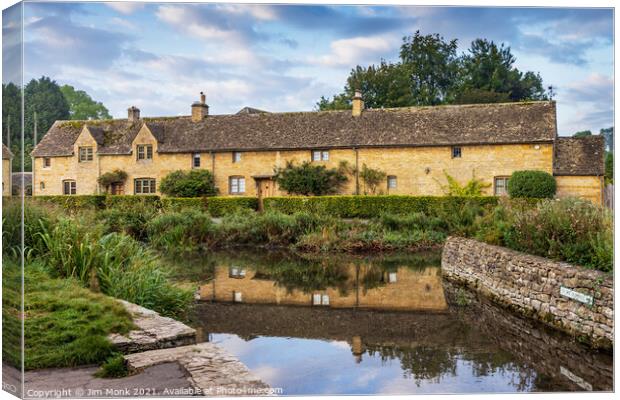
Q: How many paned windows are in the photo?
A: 12